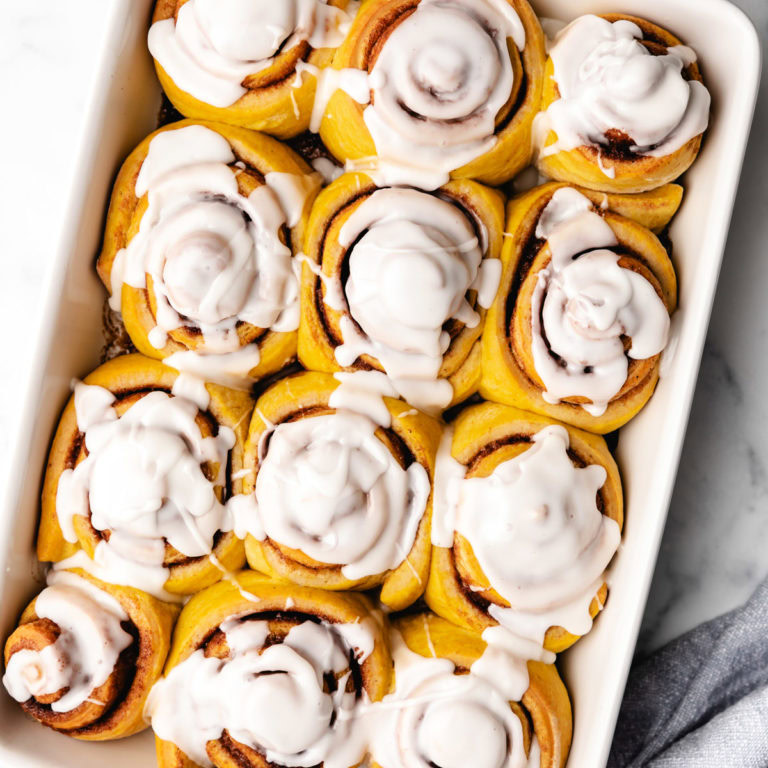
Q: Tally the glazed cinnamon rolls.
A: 12